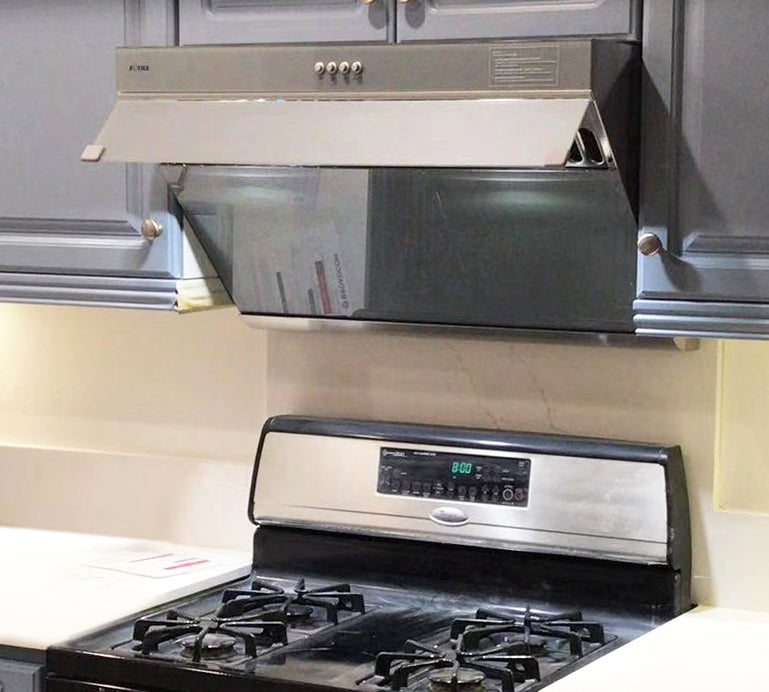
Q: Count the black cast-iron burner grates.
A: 4